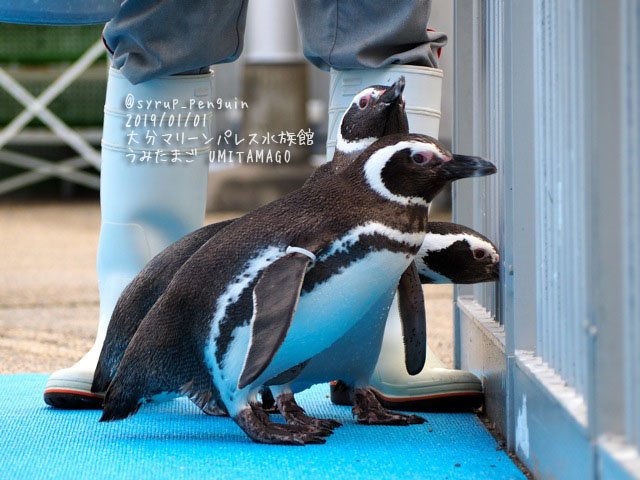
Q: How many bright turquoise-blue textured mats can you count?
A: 1